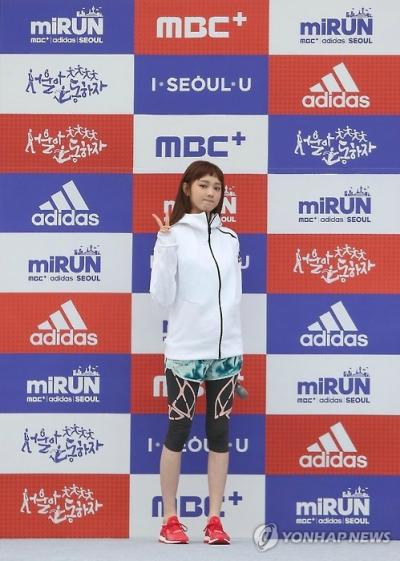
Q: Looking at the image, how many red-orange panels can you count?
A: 9